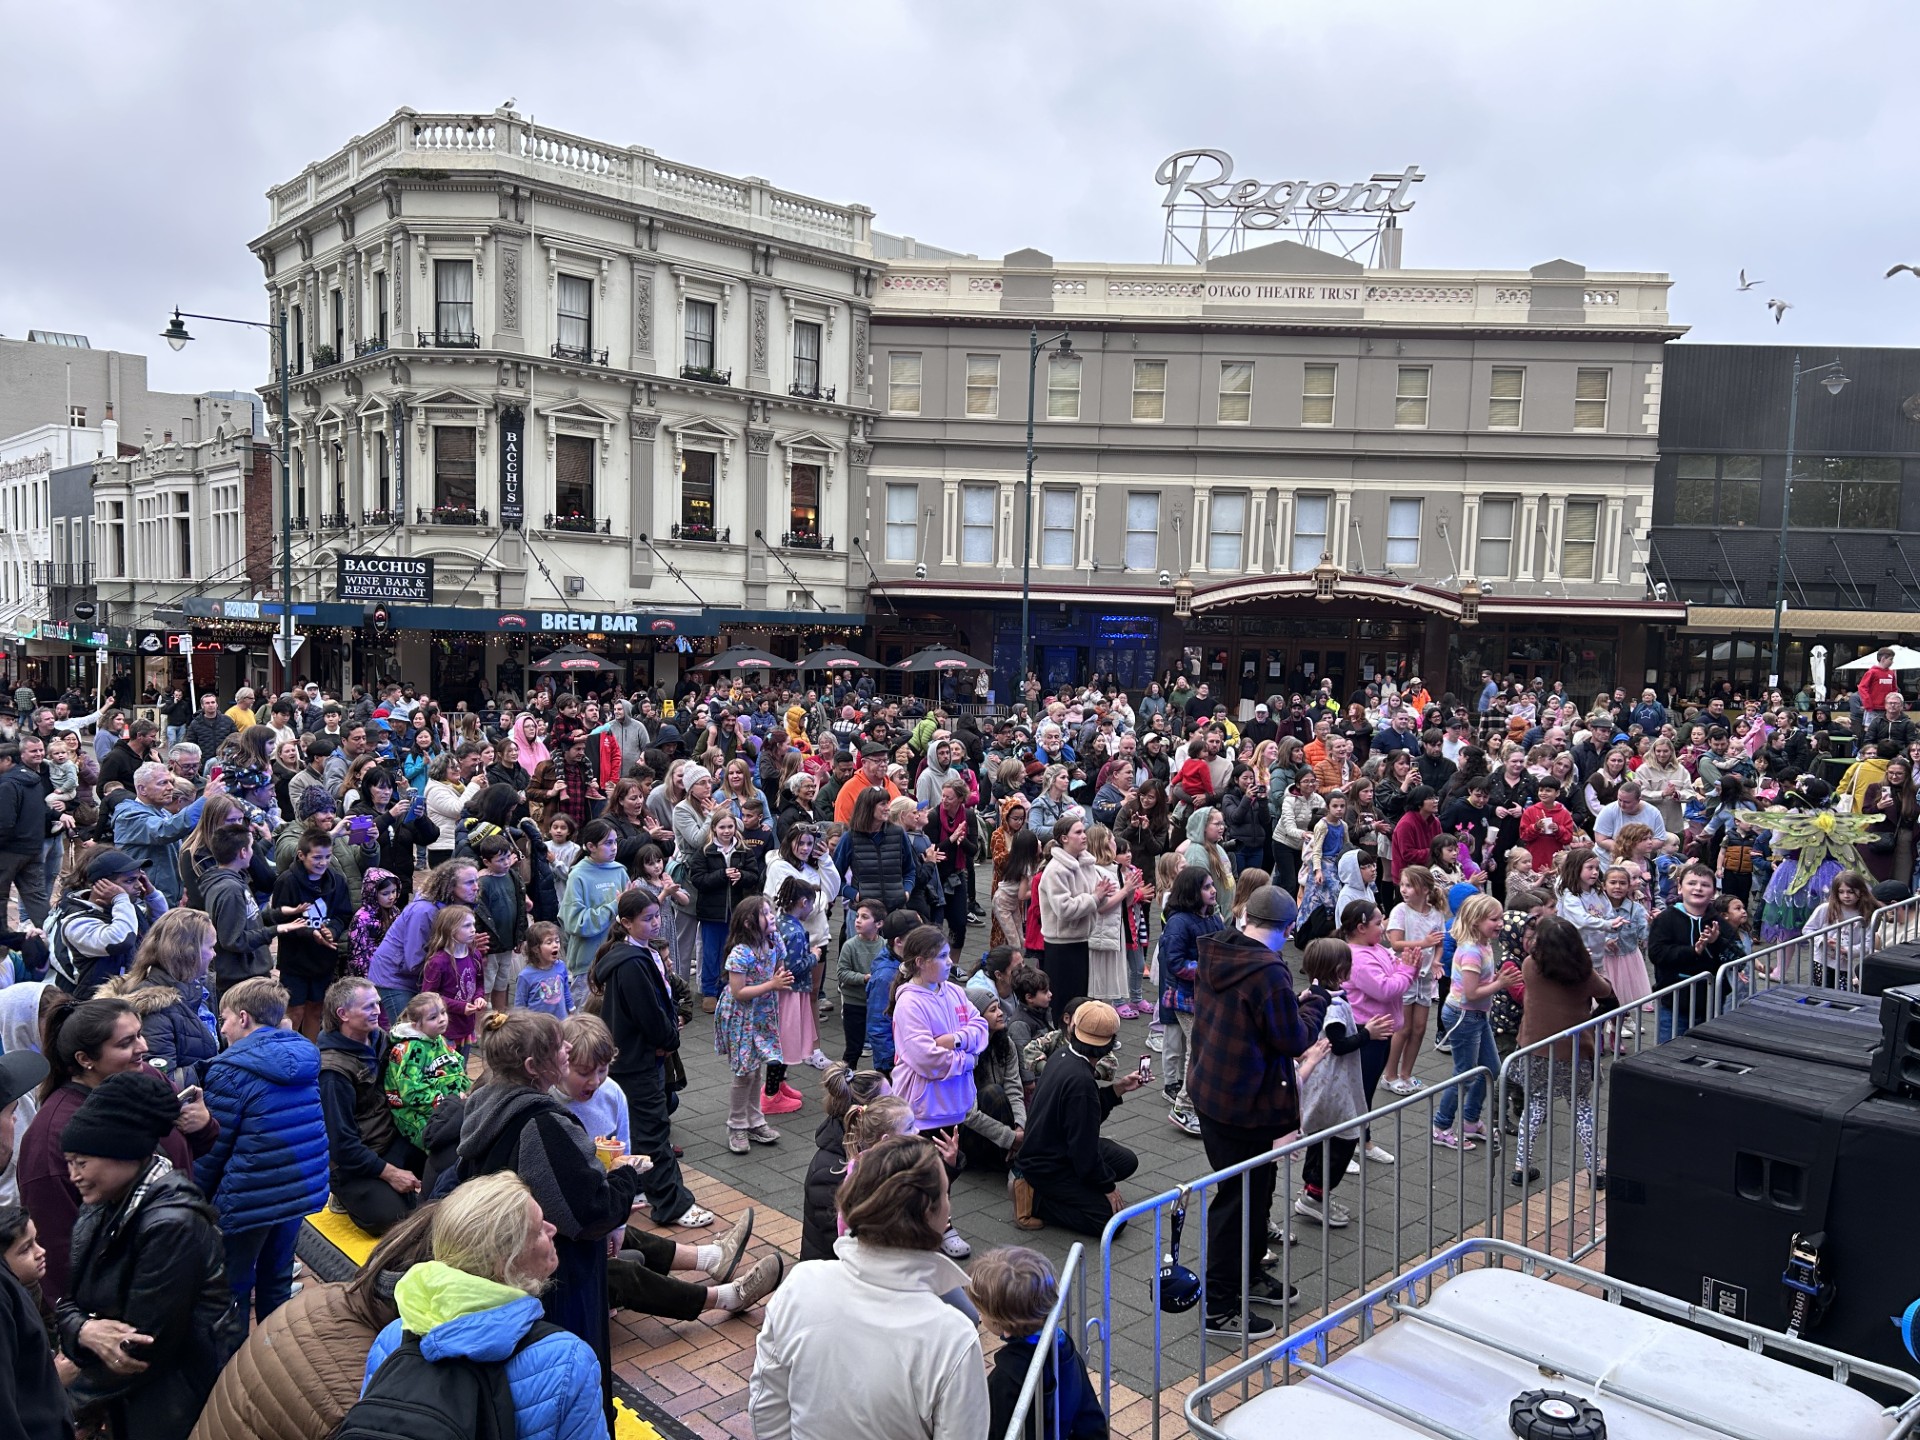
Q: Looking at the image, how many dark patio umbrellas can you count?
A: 4